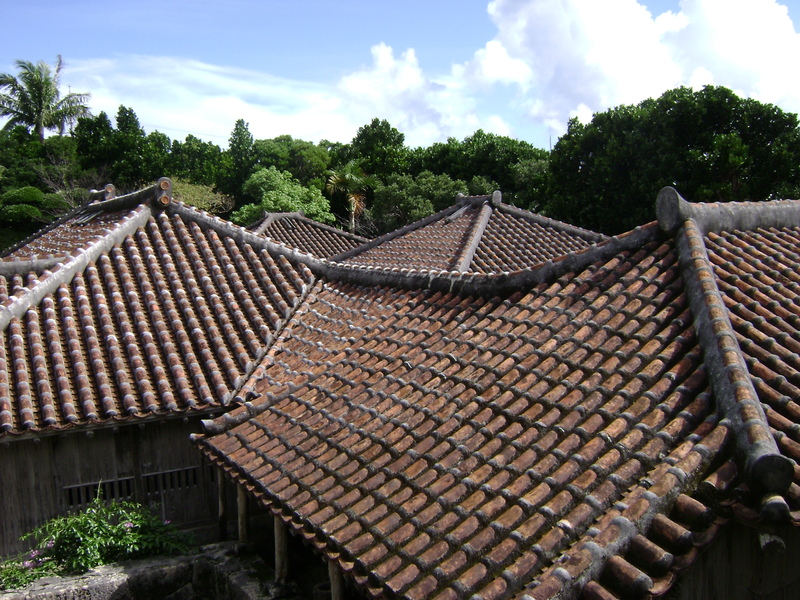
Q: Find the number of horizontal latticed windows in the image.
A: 2